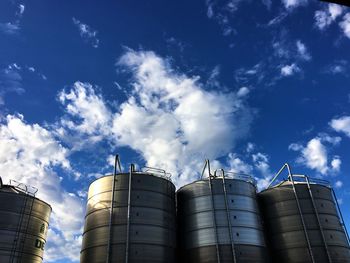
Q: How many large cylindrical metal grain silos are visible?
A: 4